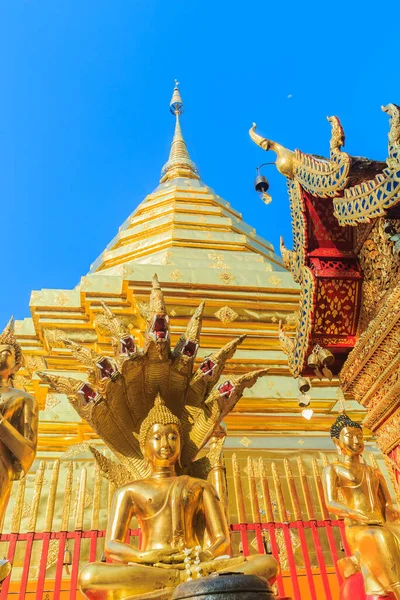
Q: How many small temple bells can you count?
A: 5